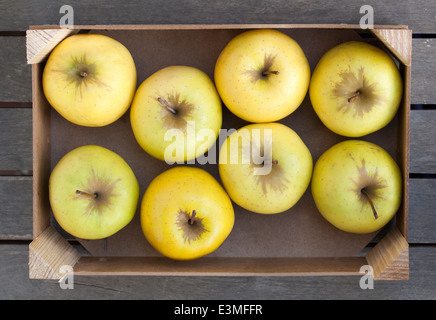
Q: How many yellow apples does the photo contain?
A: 8